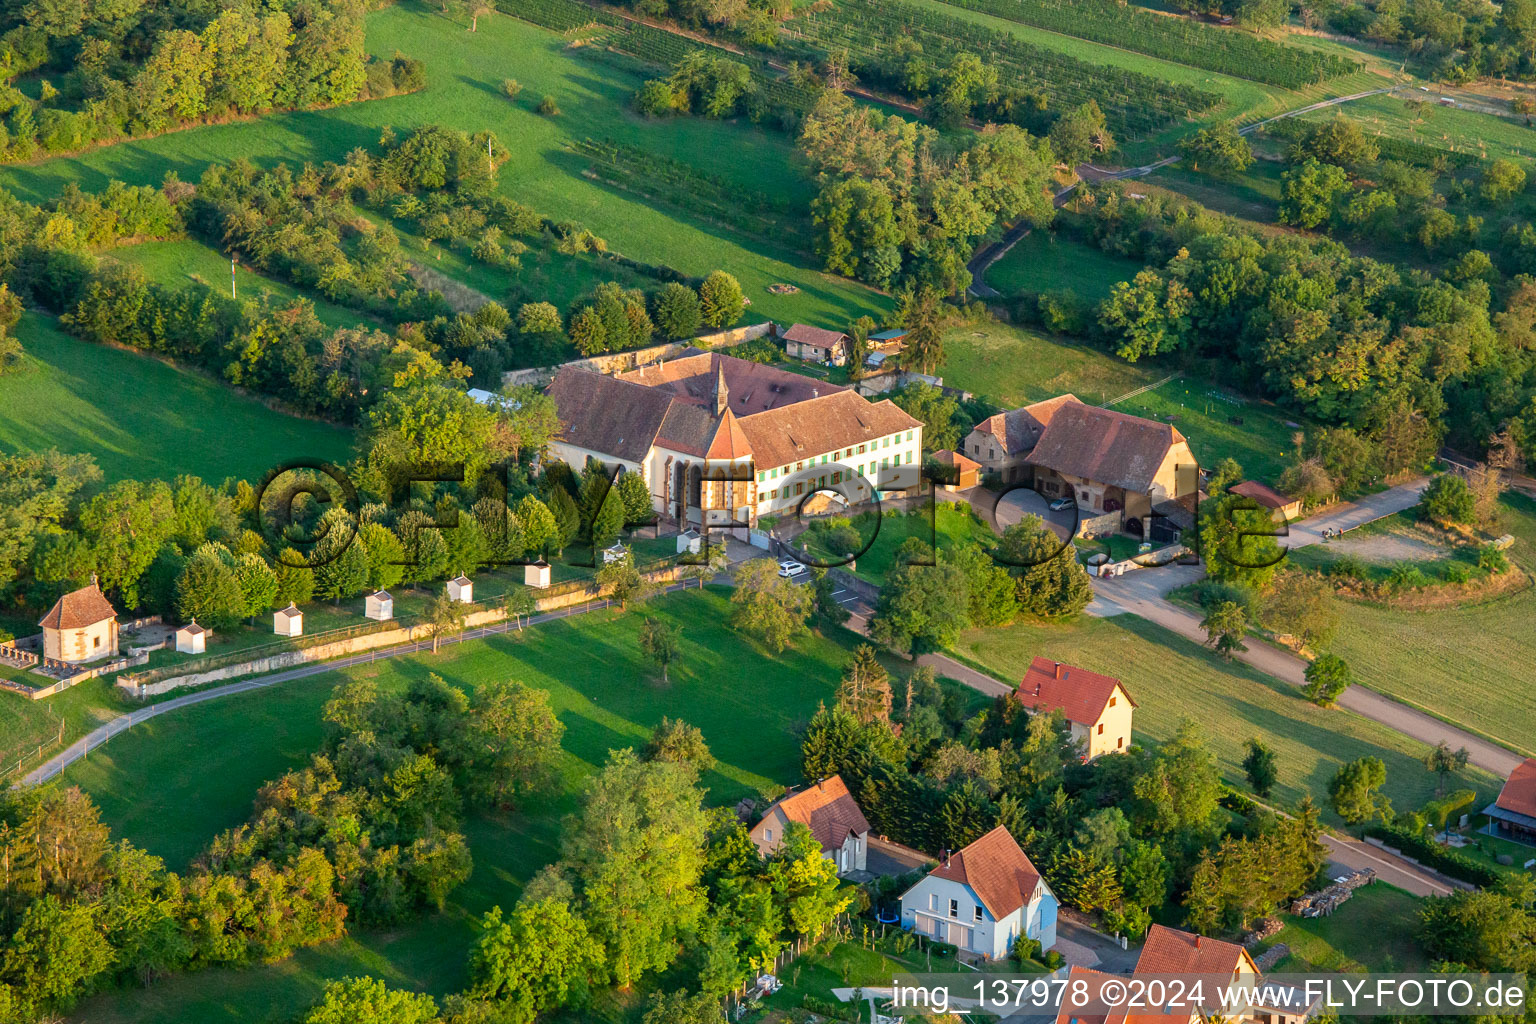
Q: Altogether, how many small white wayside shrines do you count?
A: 7